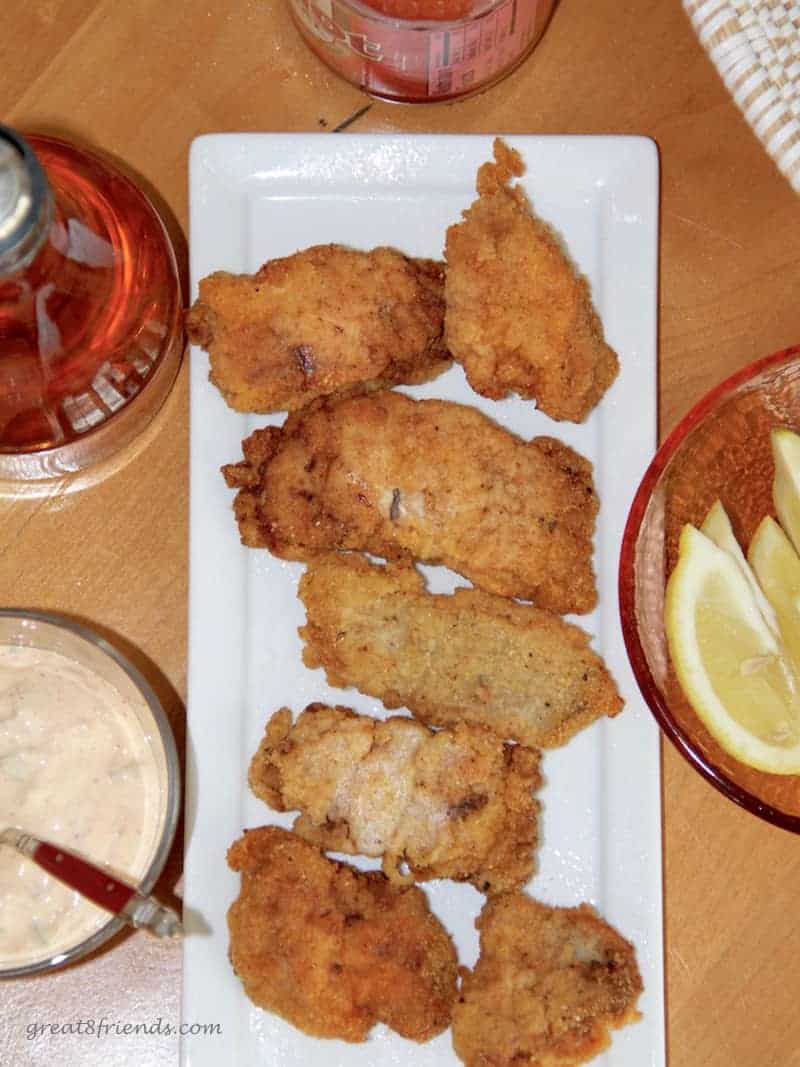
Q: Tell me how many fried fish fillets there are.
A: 7